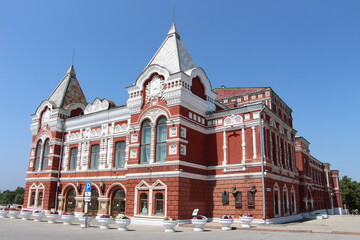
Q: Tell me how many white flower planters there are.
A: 13